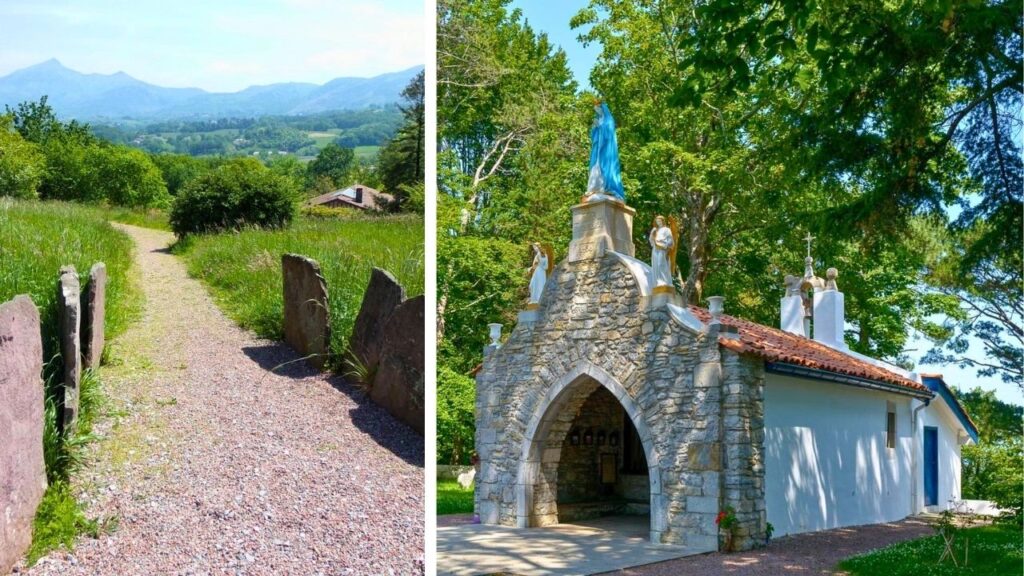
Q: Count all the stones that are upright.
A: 6